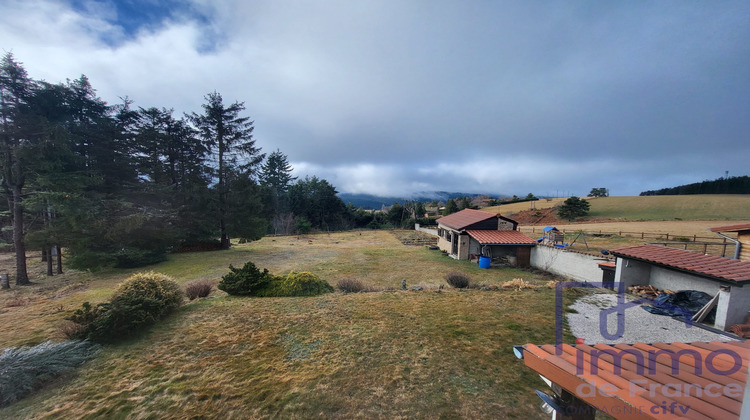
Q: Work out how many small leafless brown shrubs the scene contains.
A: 3